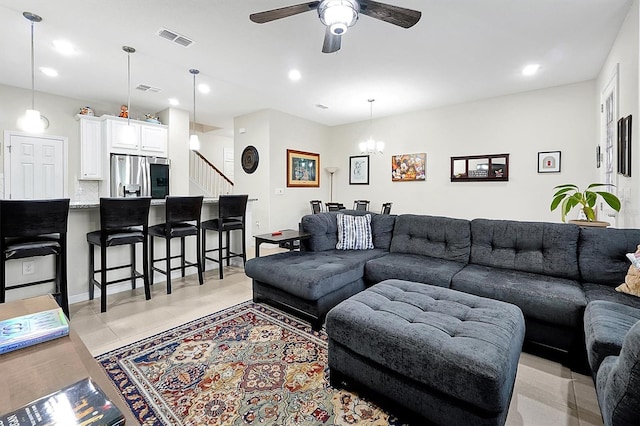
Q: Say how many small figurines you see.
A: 3